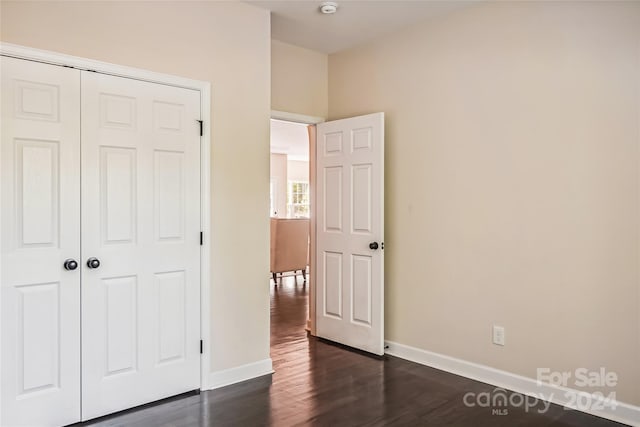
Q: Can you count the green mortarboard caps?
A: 0